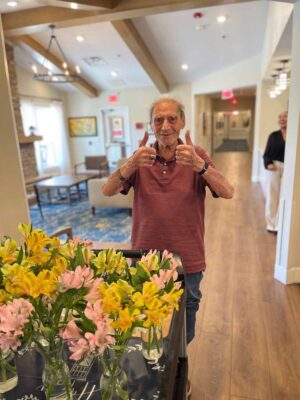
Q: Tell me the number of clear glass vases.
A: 4